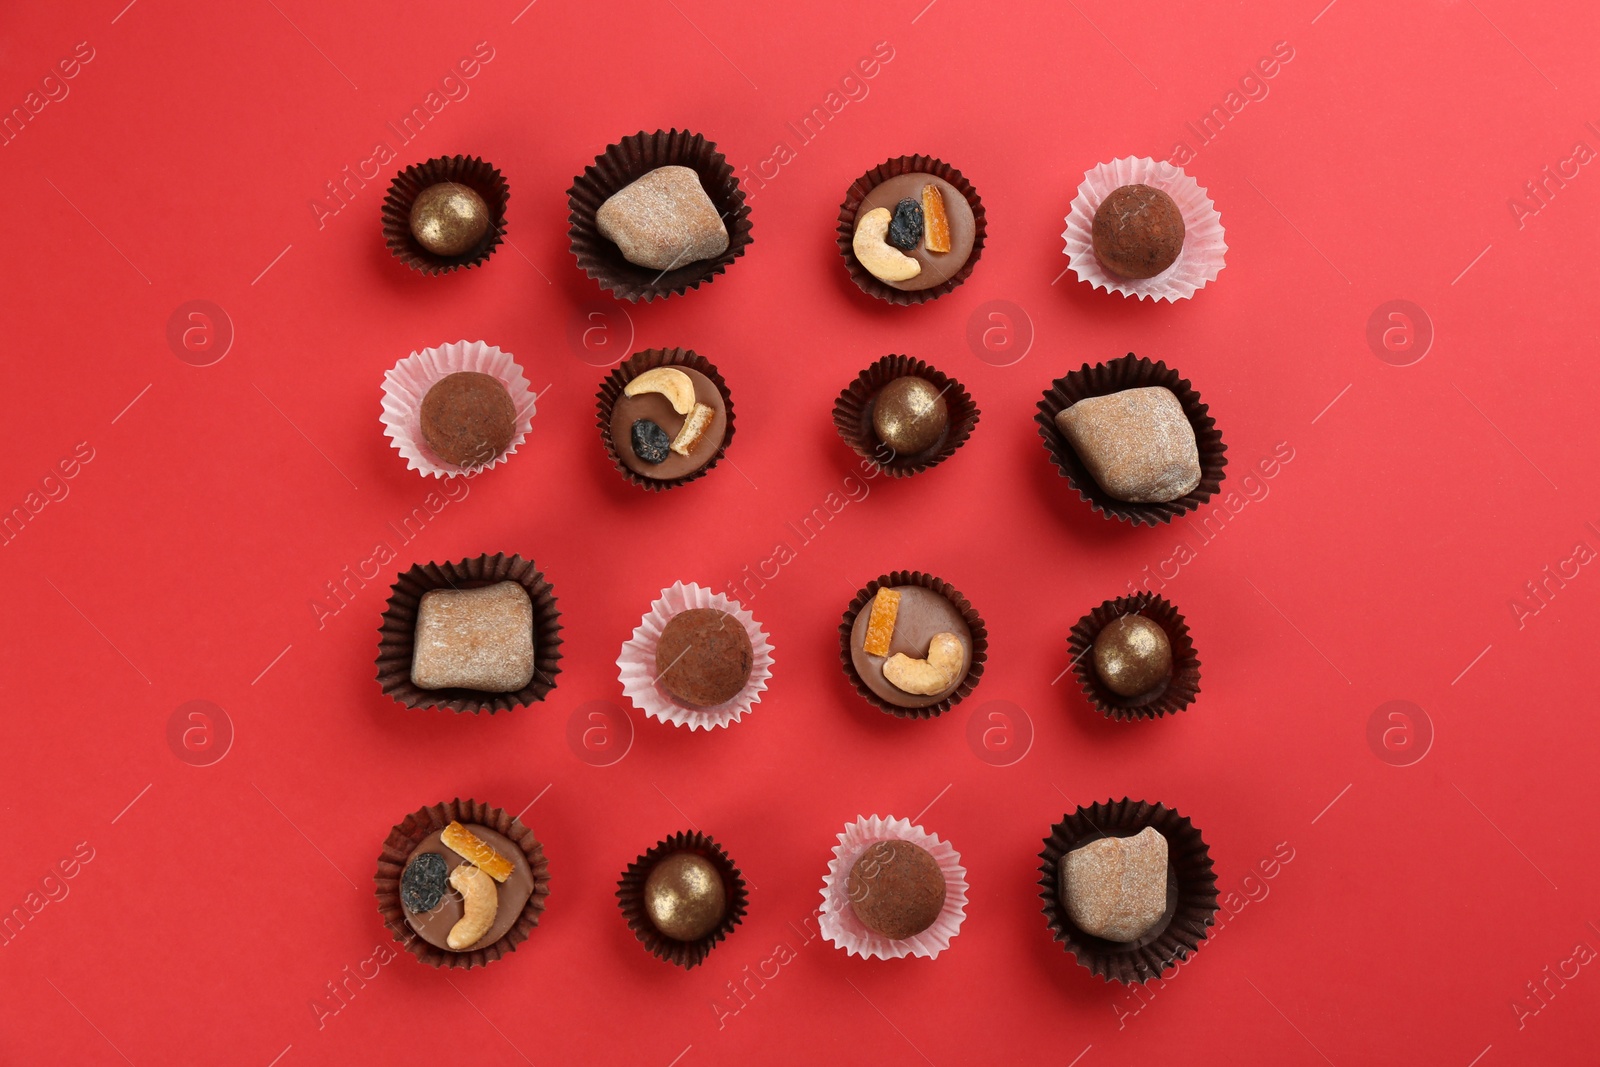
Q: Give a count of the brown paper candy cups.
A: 12